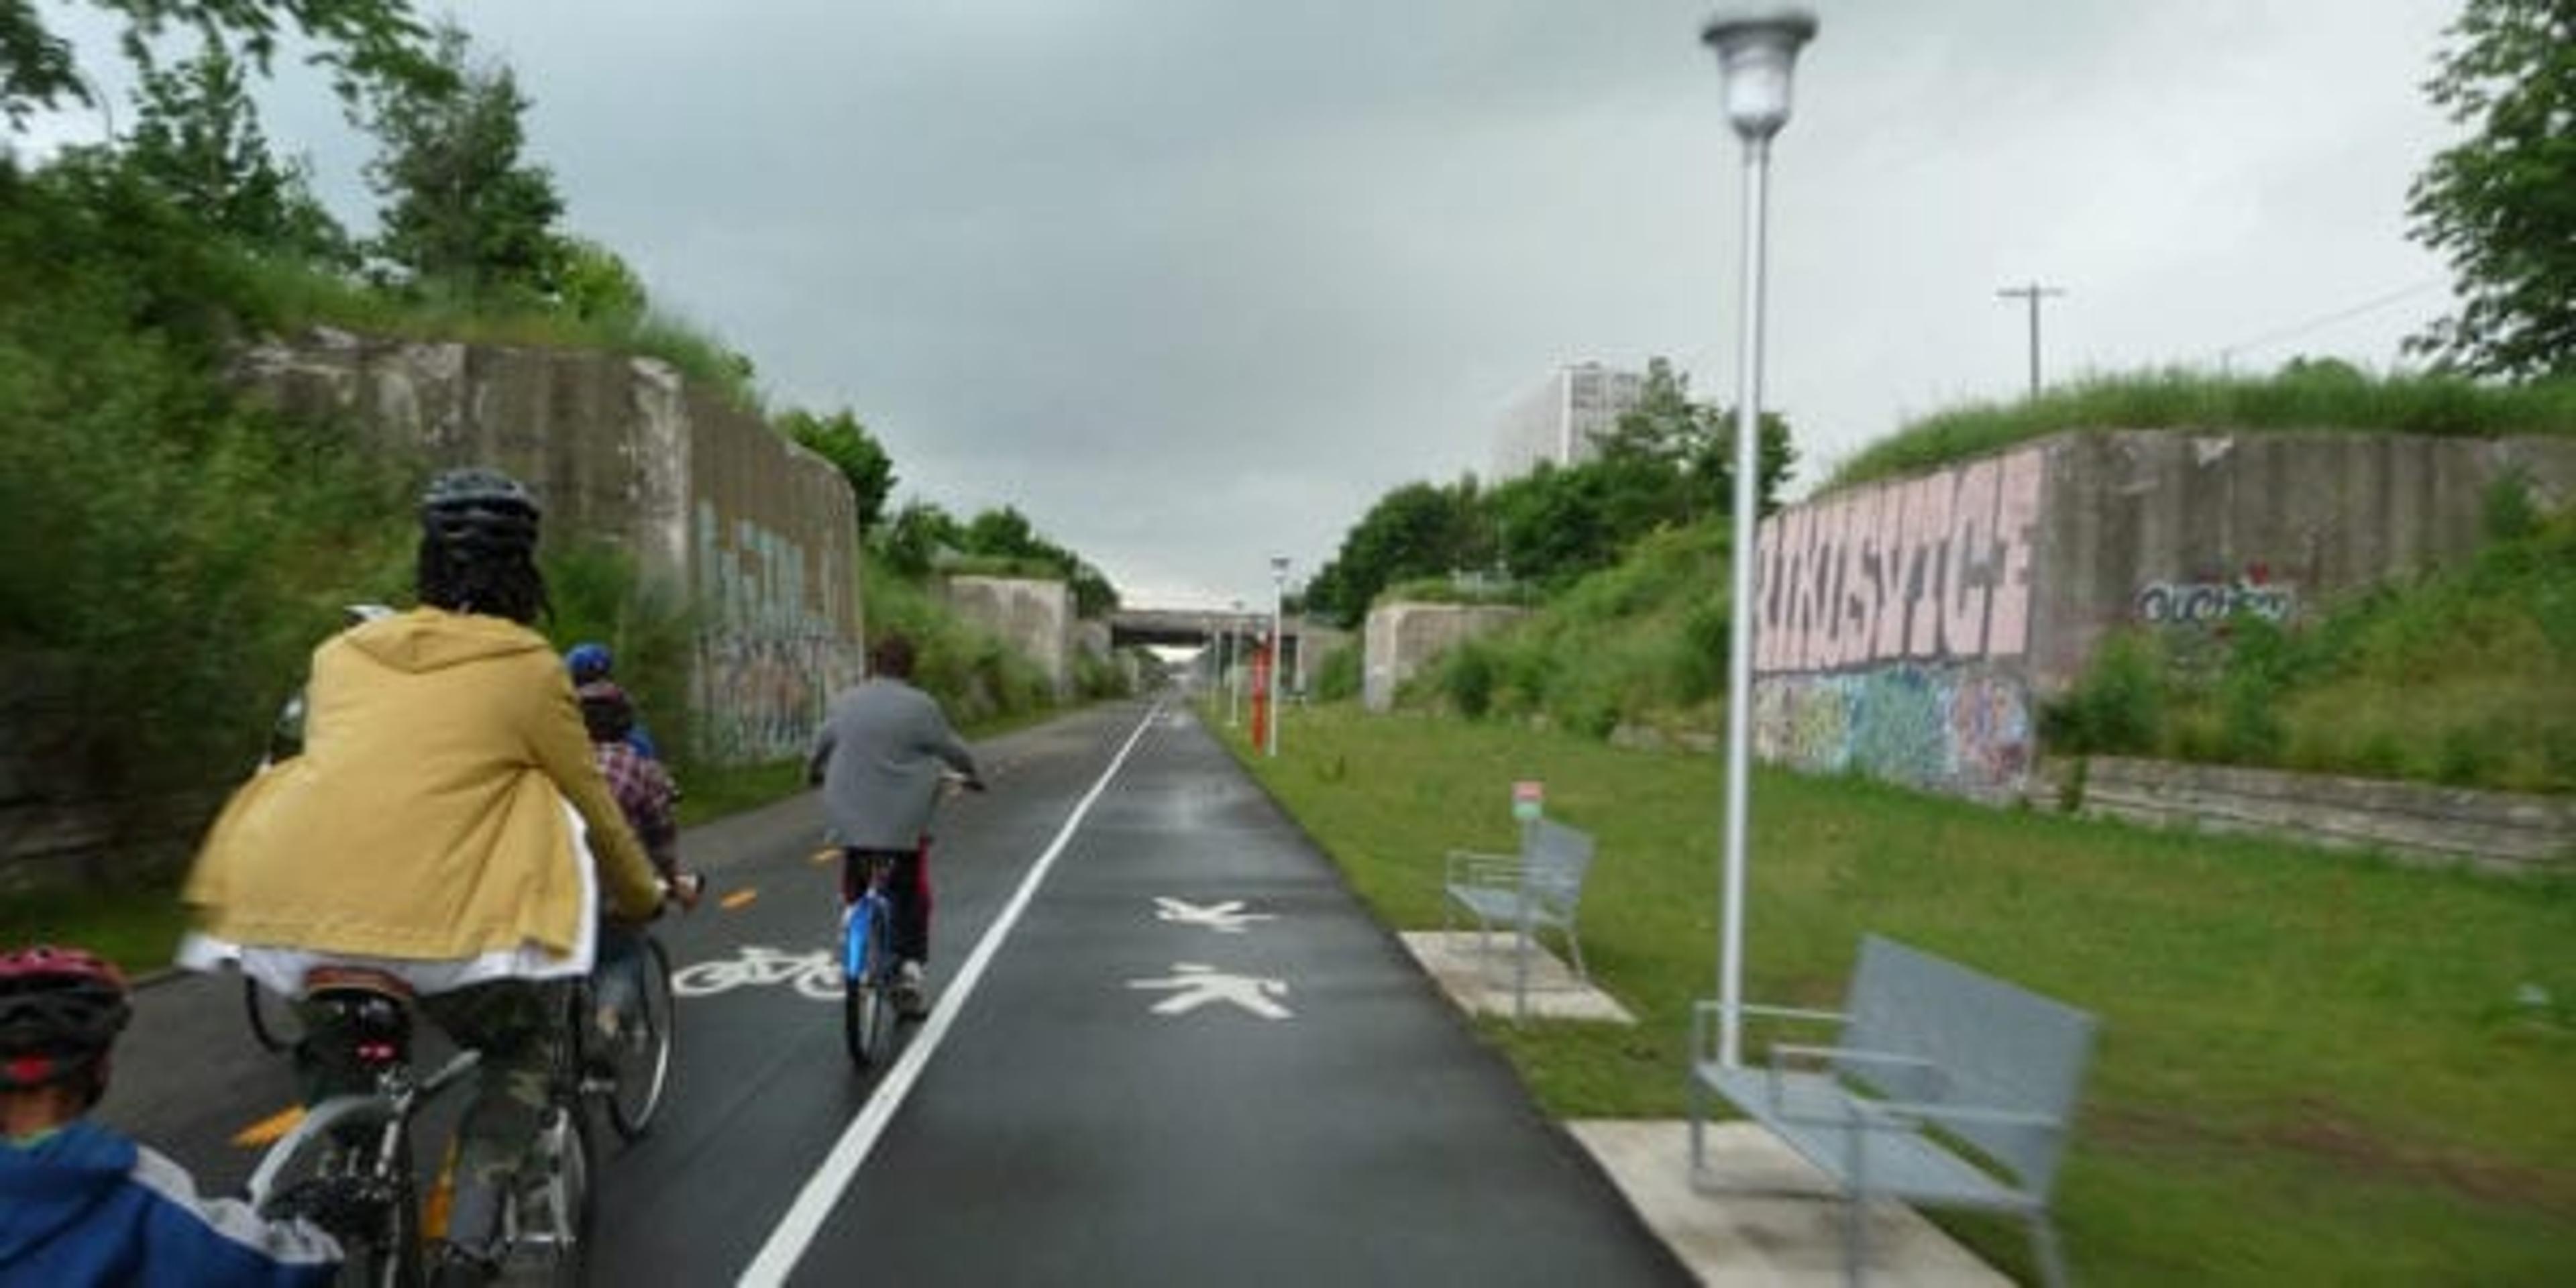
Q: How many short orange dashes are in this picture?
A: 3